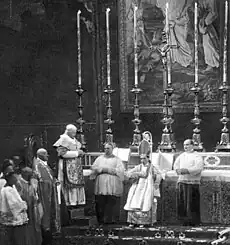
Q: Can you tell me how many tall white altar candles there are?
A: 6